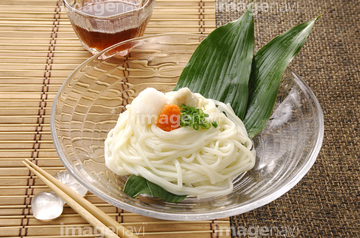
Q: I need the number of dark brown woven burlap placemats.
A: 1